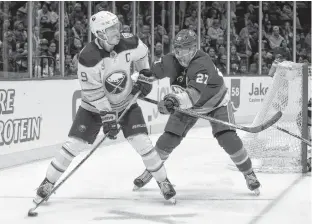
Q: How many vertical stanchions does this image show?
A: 11